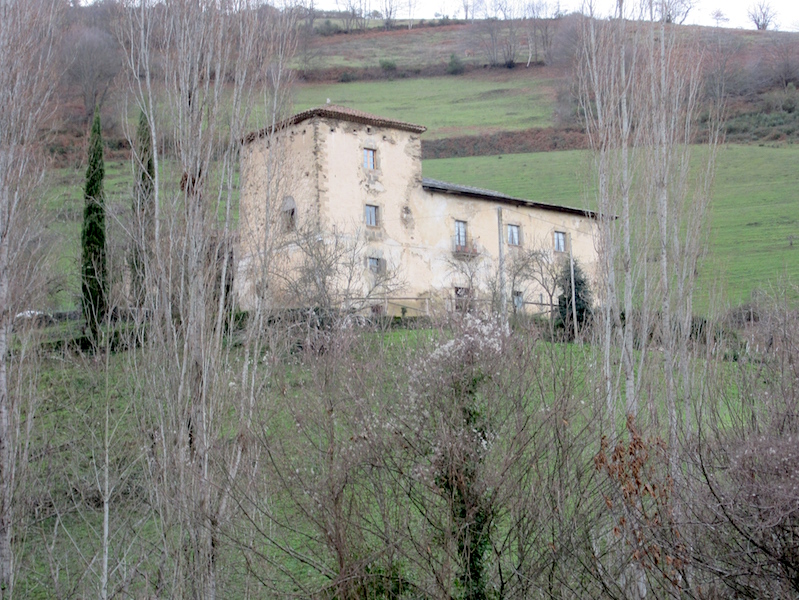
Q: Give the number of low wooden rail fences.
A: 1